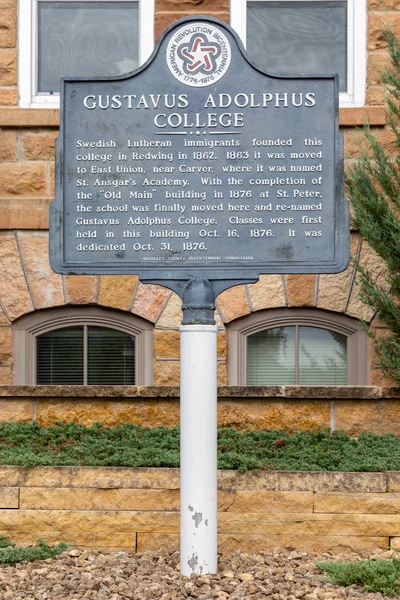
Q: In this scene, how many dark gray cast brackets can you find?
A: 1